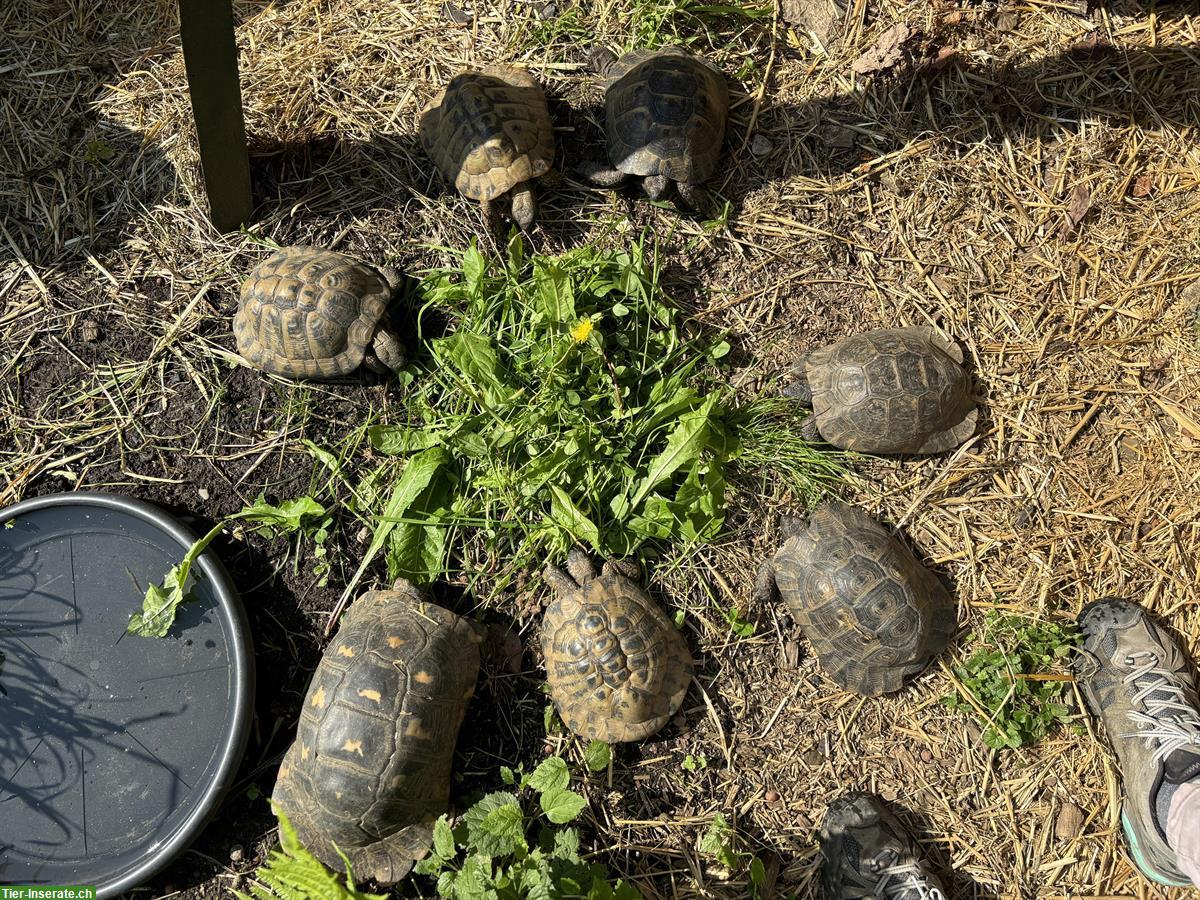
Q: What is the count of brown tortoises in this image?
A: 7